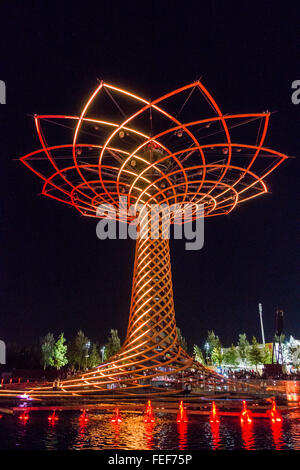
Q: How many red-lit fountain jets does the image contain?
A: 9